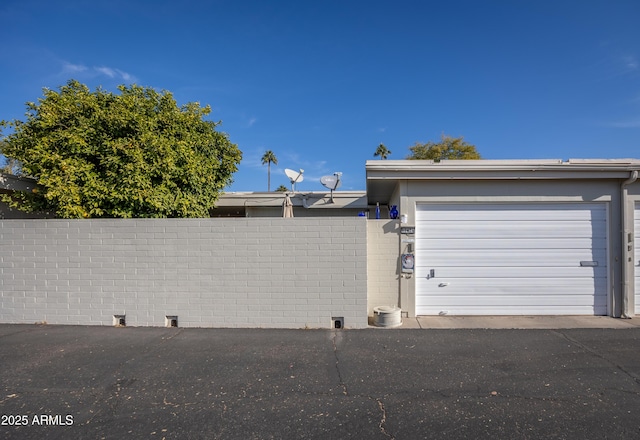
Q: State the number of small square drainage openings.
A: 3